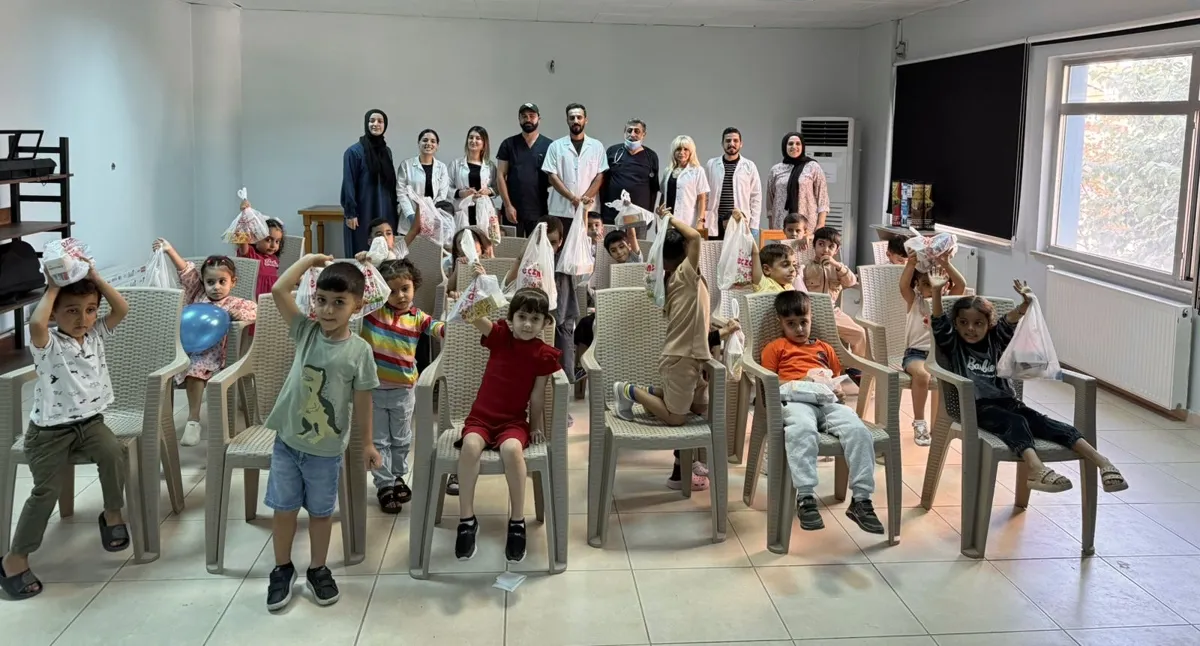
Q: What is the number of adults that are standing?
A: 9